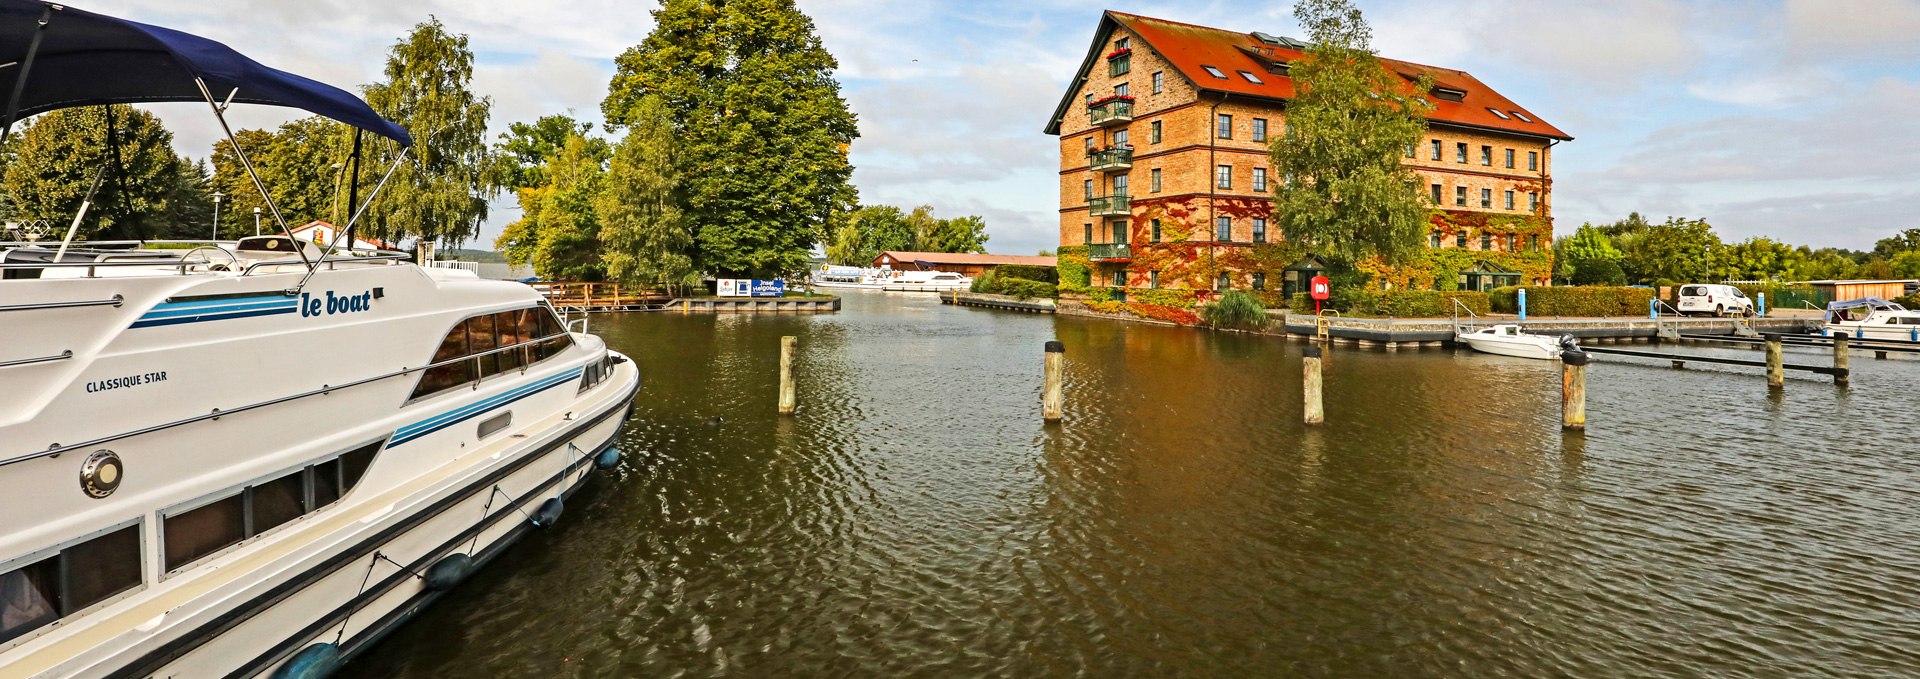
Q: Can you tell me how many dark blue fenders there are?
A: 4